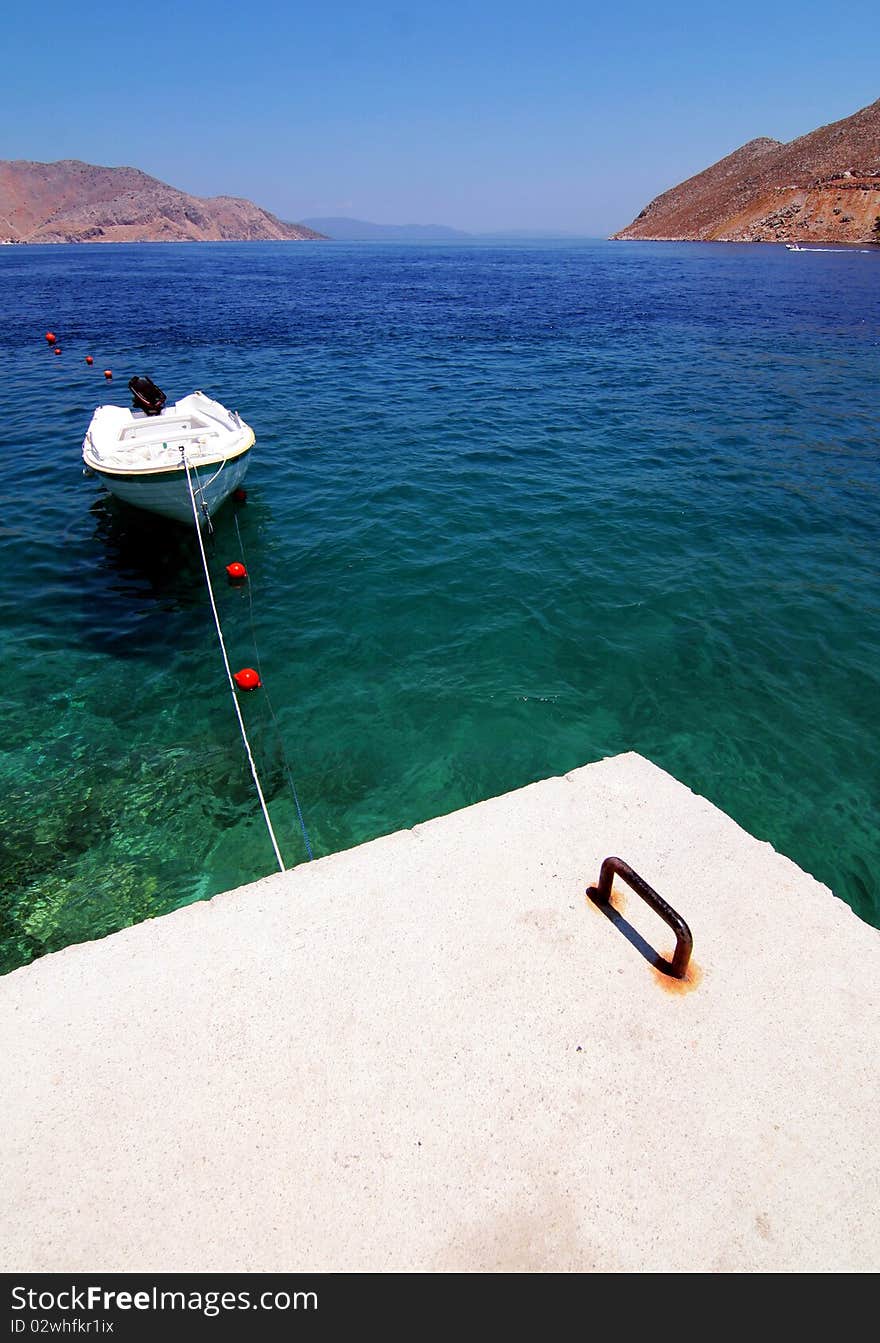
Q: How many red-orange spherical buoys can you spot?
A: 7